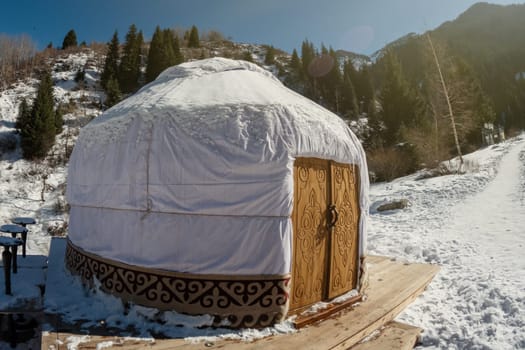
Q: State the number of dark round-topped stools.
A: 3